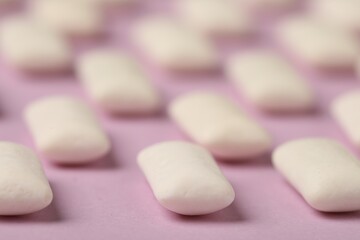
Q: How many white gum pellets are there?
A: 14